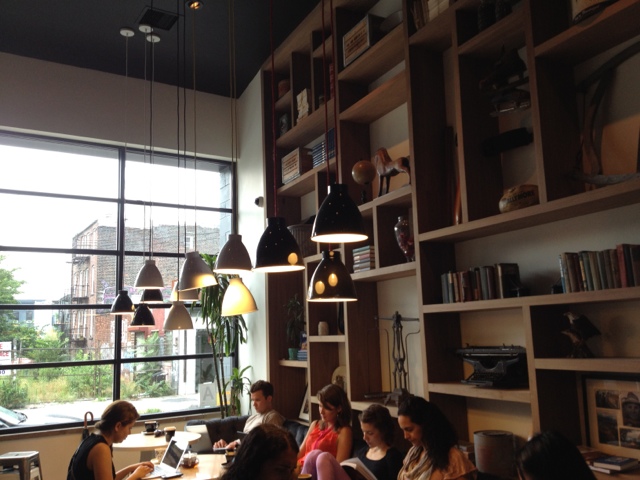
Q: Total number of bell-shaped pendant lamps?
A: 12